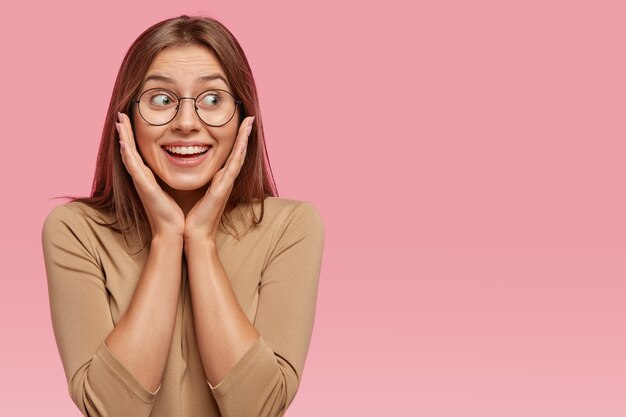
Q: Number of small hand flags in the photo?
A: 0